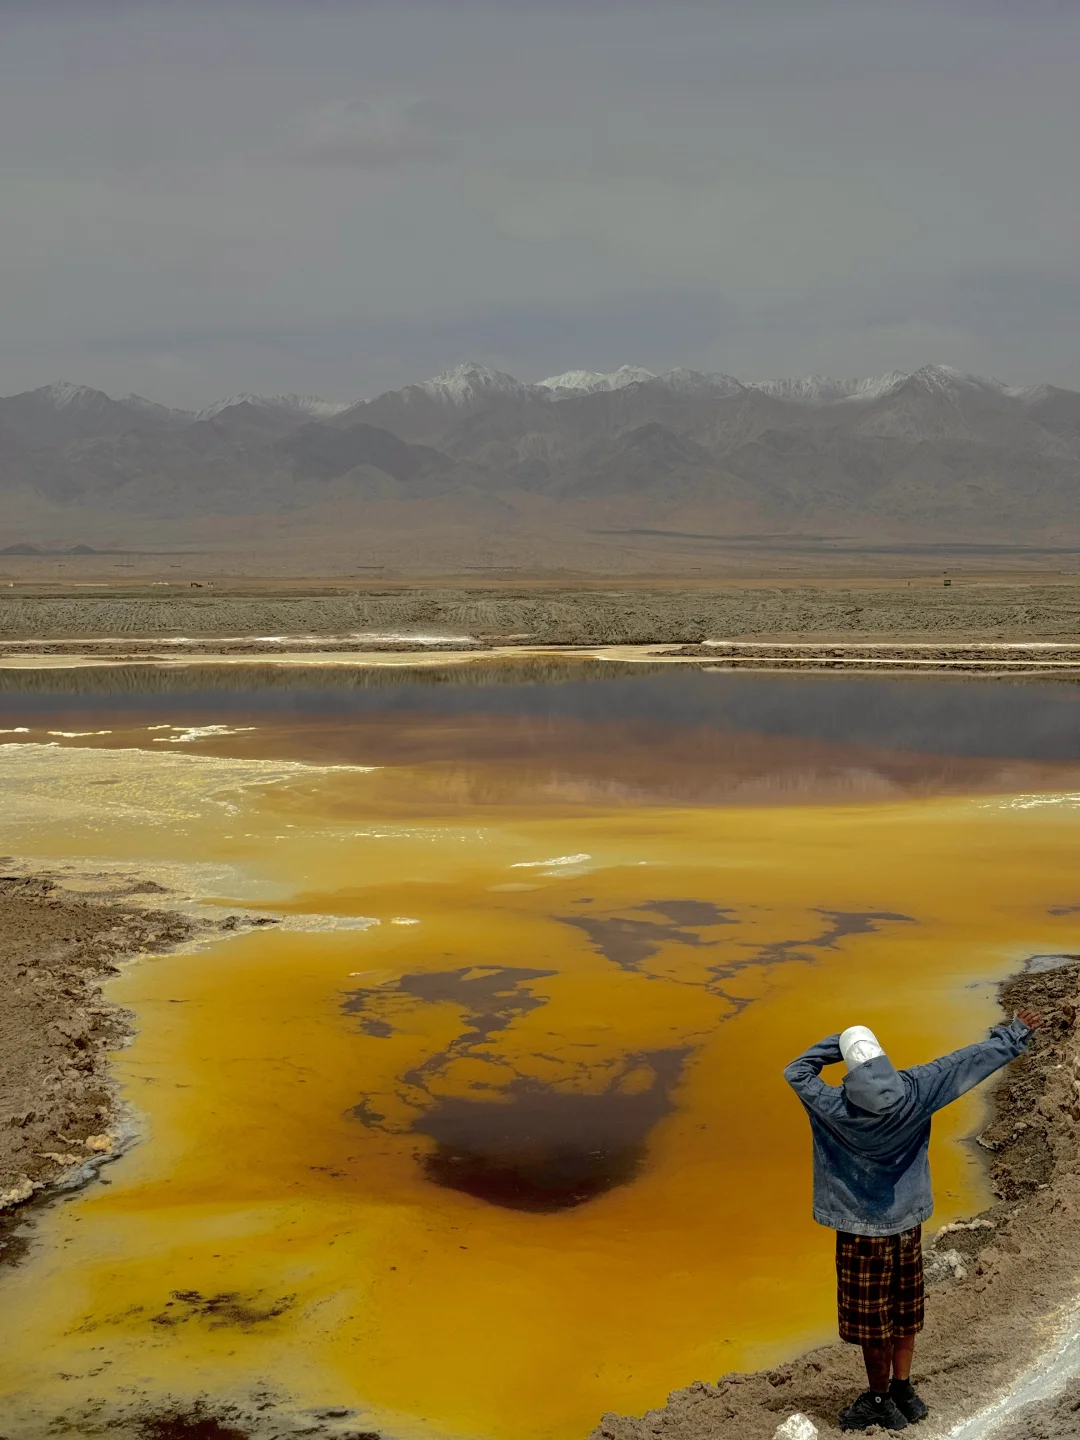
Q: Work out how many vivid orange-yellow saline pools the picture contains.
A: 1